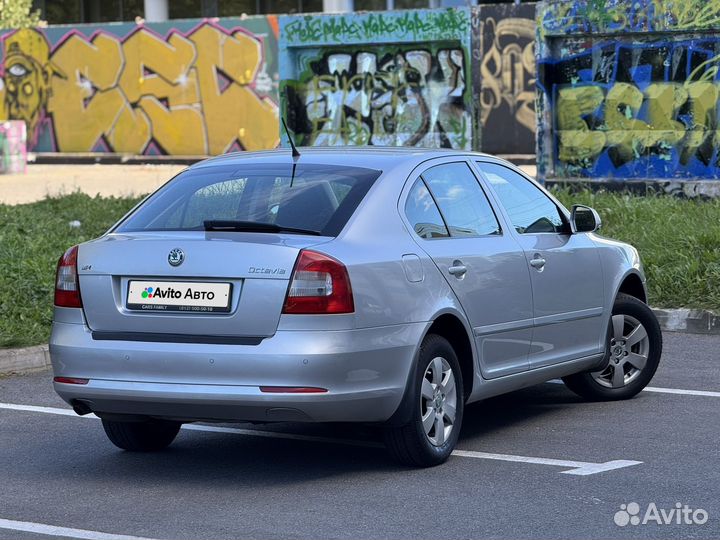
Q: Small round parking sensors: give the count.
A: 3